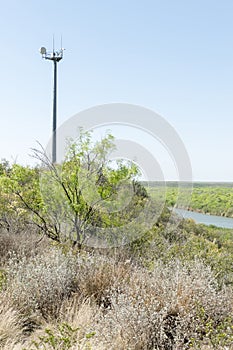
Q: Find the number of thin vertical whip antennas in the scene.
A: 2